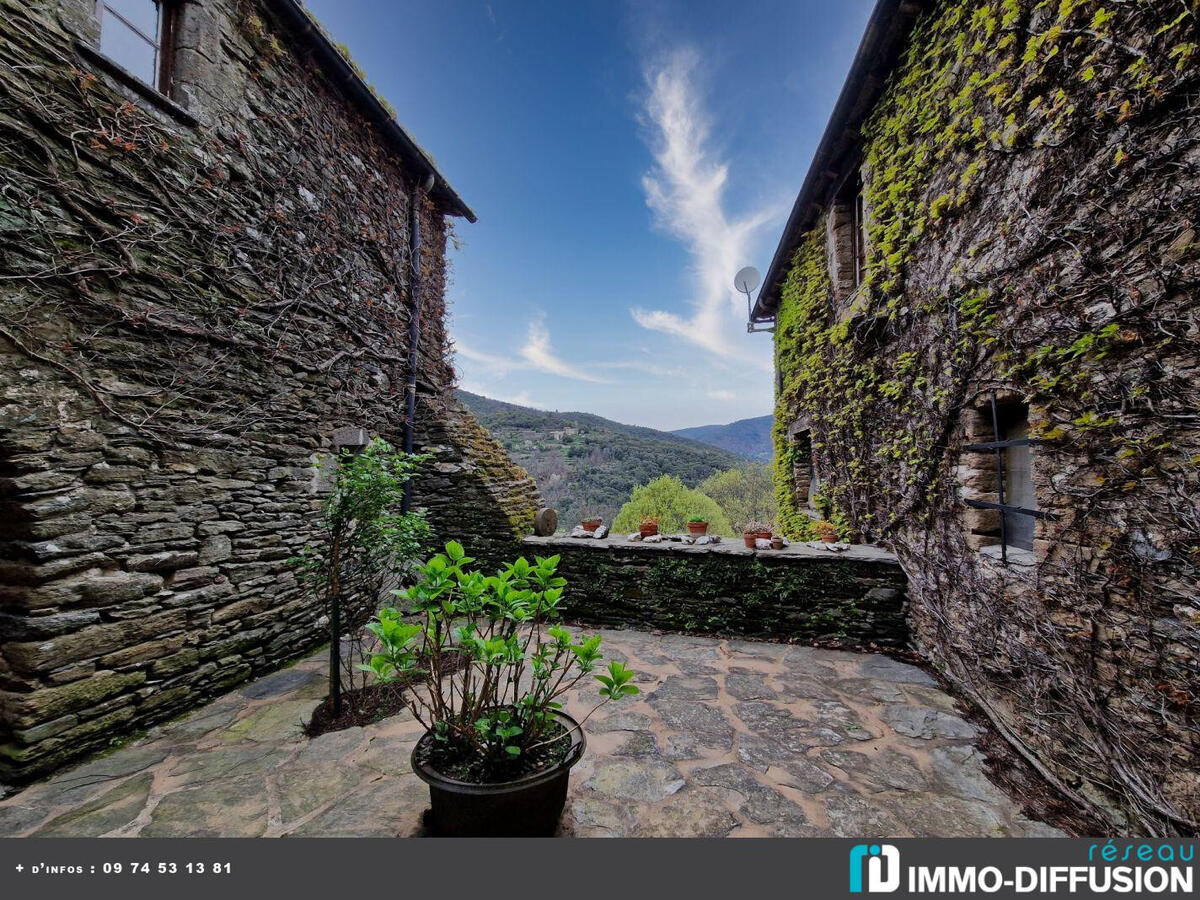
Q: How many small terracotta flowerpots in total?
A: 7